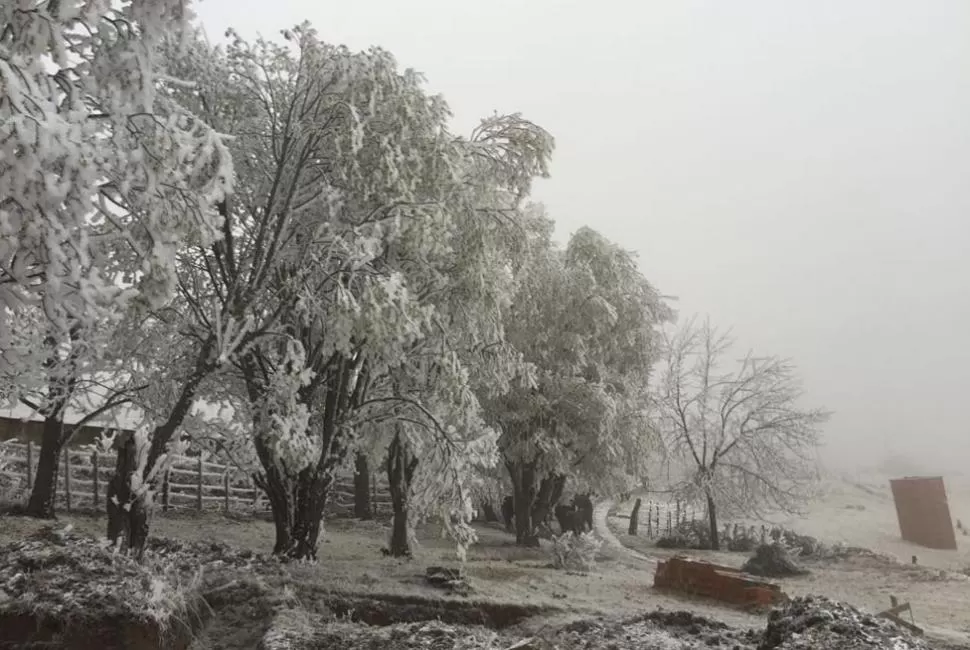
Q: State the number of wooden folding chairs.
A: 0